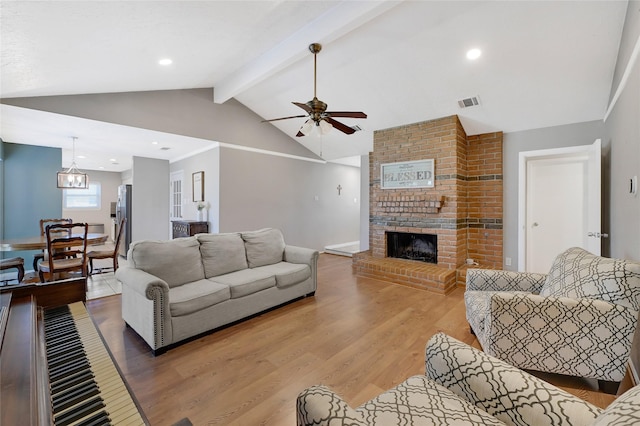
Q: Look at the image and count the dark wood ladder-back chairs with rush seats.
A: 4